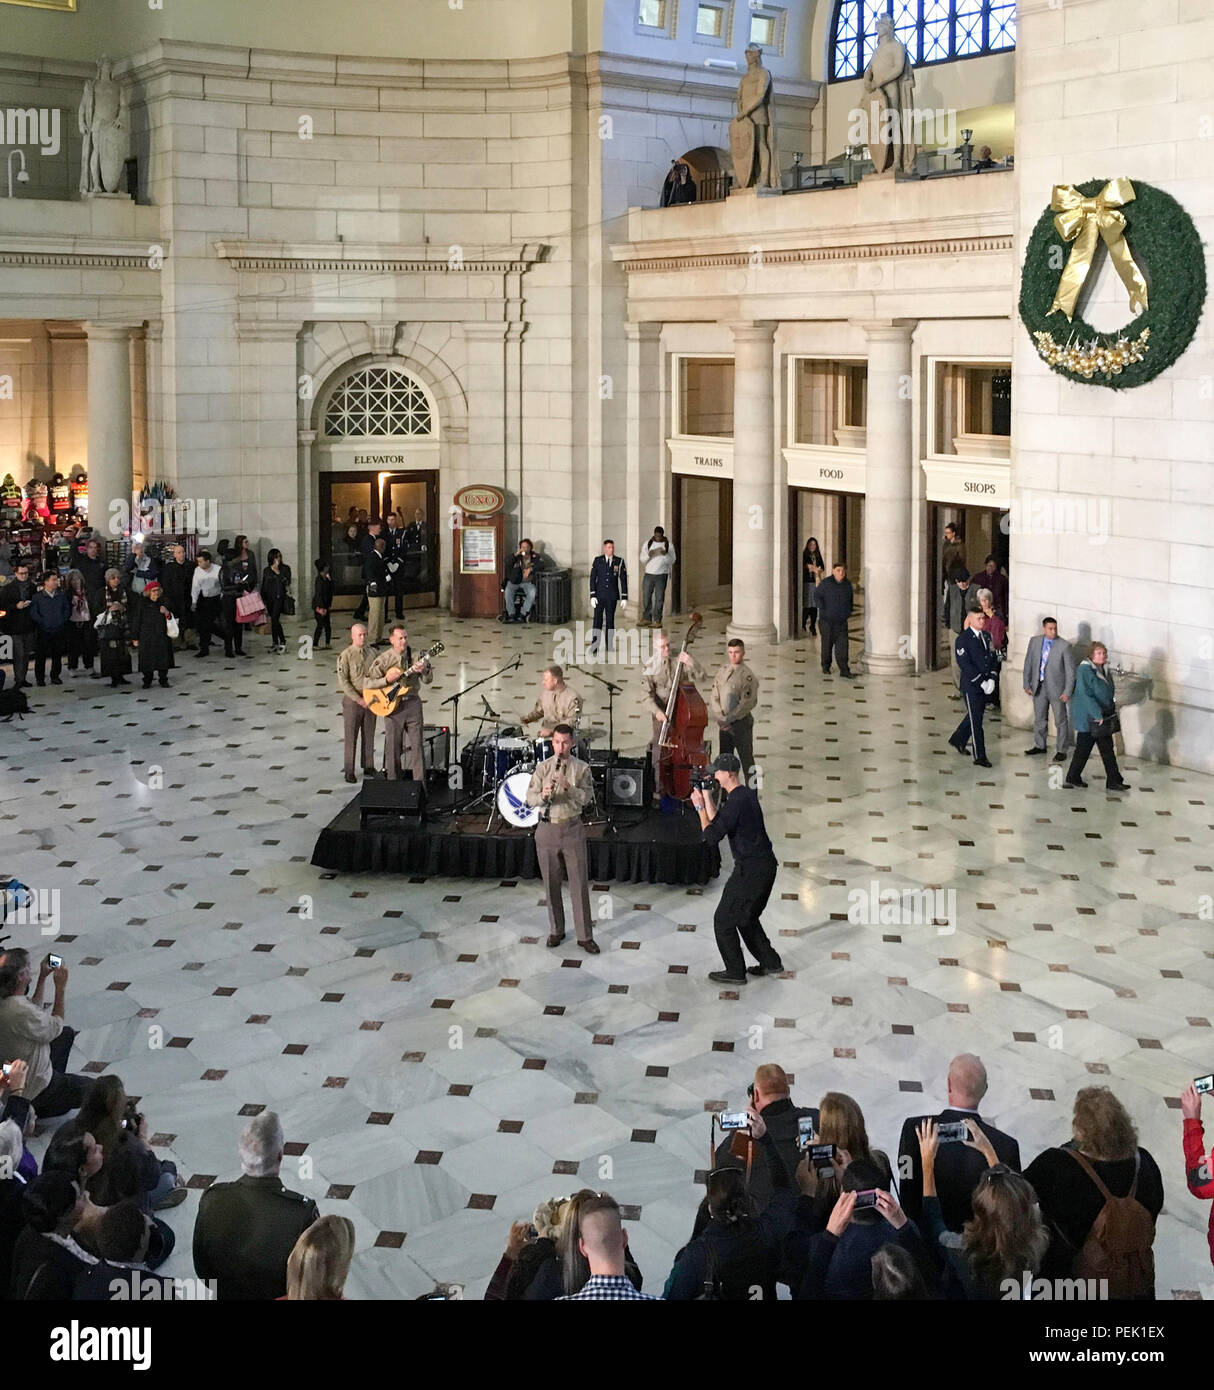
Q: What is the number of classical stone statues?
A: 3